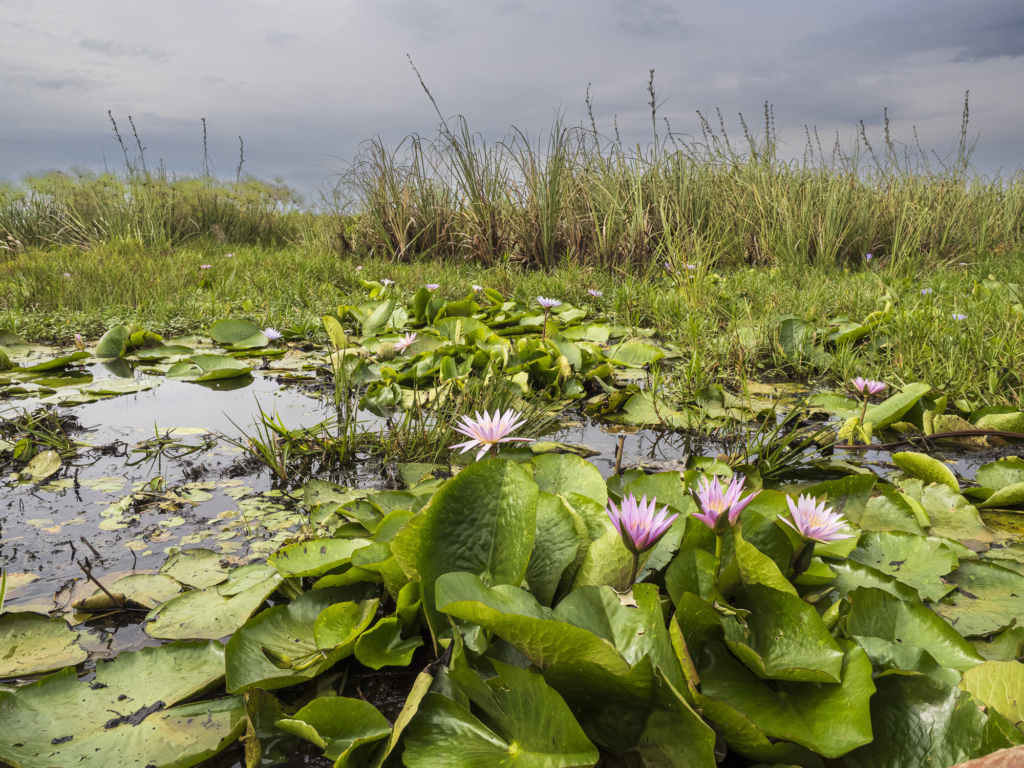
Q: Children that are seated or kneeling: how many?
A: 0